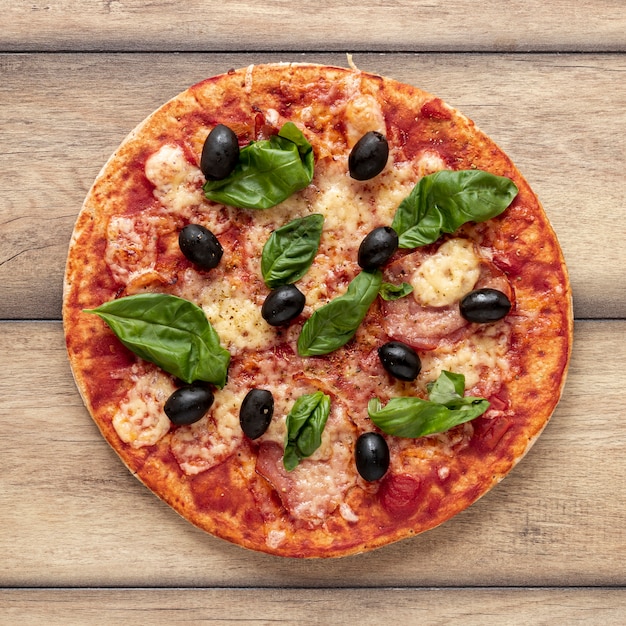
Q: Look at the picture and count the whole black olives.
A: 10